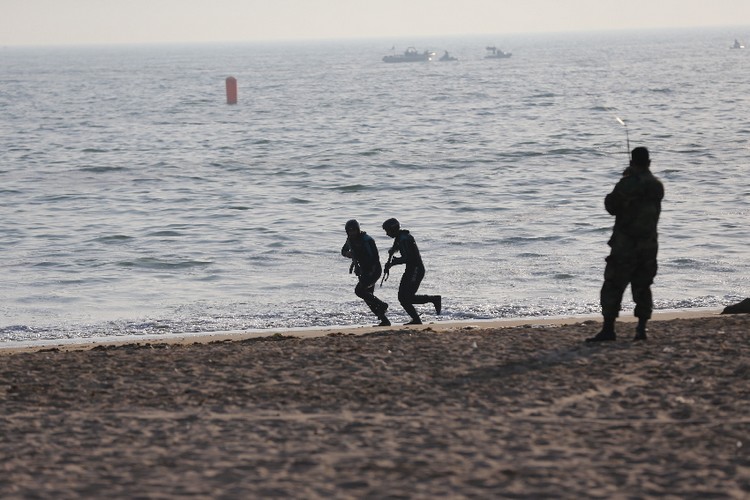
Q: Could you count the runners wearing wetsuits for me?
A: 2